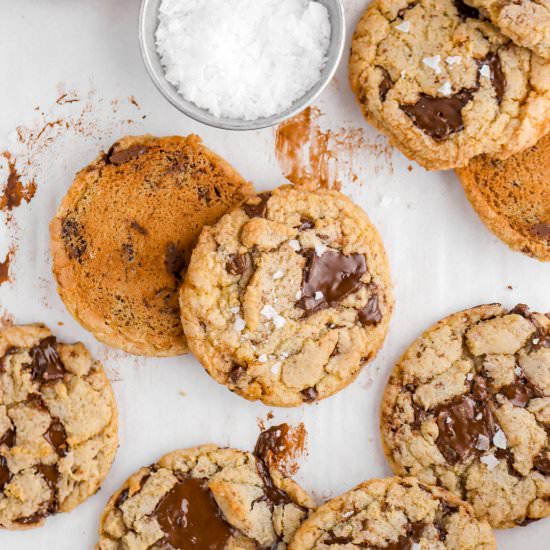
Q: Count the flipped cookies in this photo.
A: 2